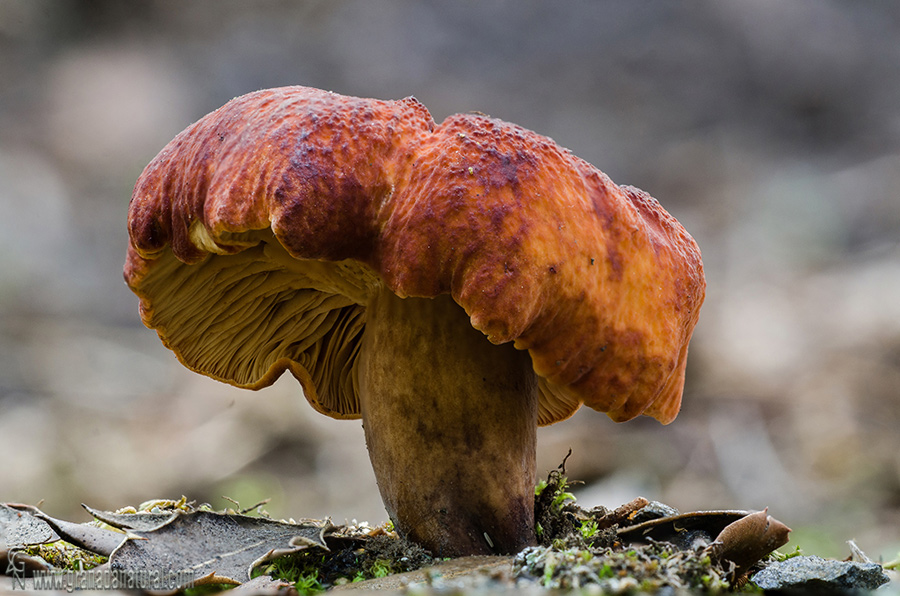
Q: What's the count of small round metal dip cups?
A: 0